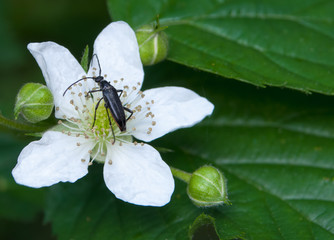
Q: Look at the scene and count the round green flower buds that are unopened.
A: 3